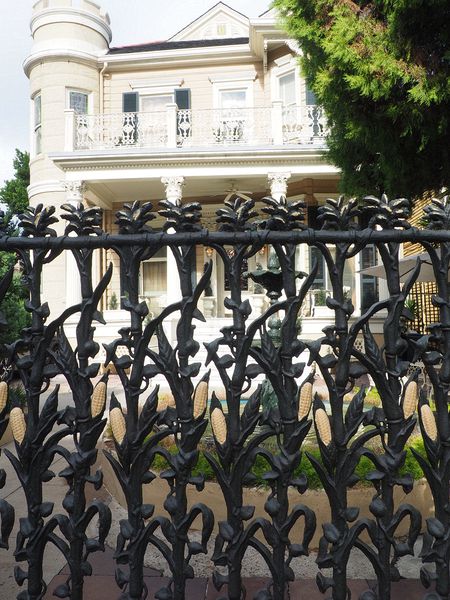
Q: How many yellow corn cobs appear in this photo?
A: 10